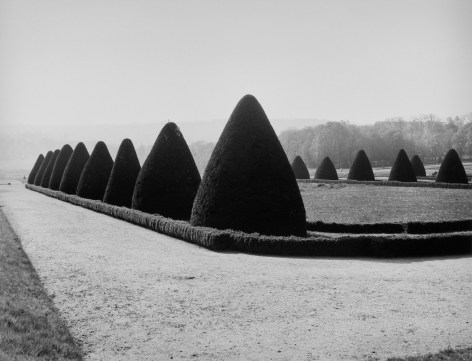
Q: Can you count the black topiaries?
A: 15